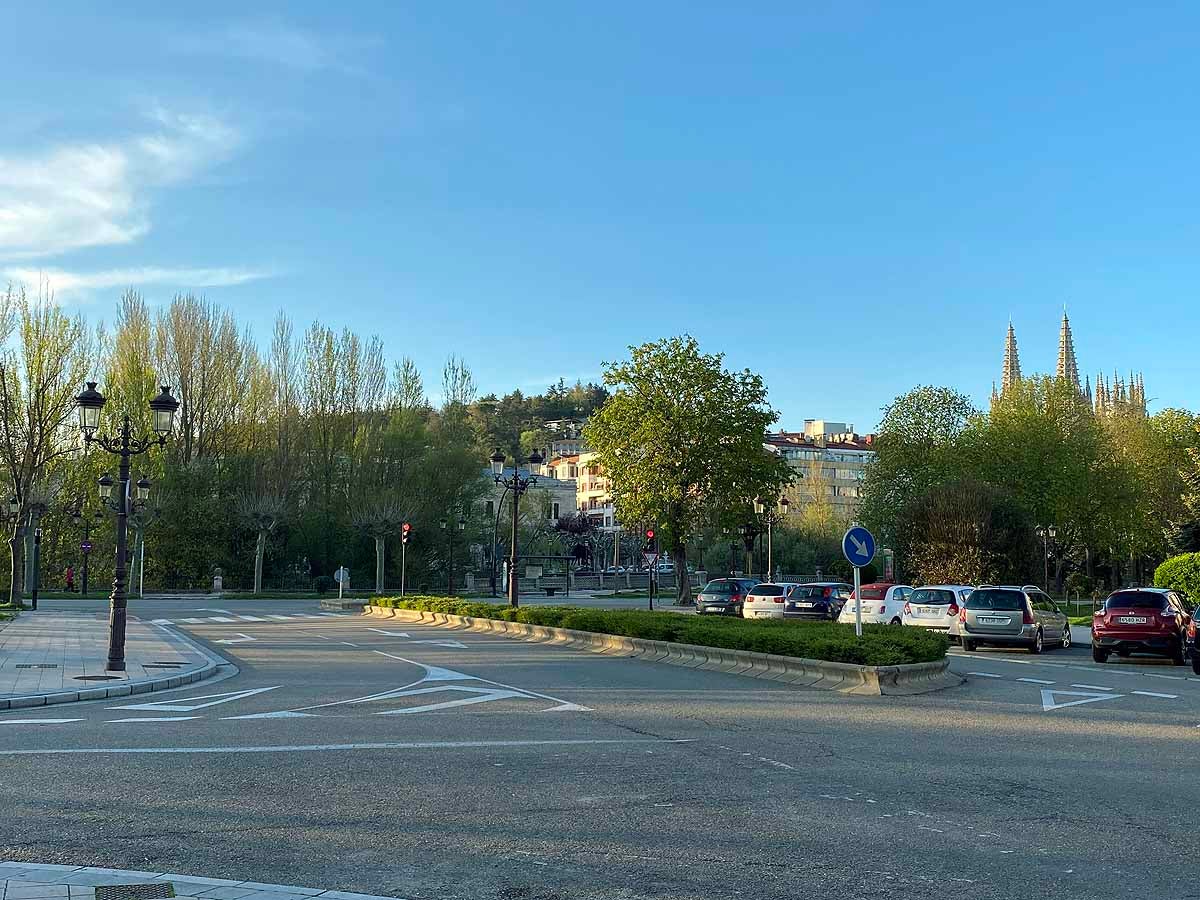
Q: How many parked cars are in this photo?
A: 8